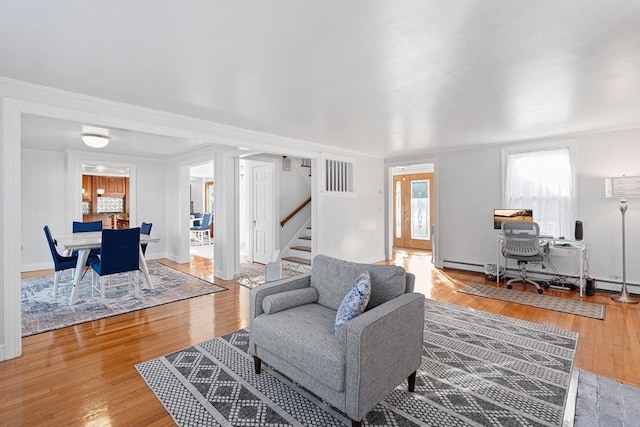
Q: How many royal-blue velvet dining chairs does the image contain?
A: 4